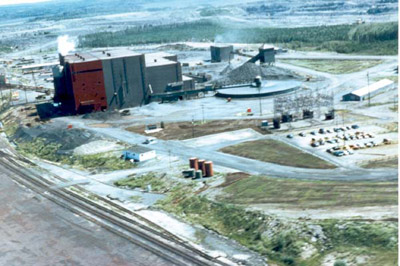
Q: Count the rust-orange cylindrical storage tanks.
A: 3